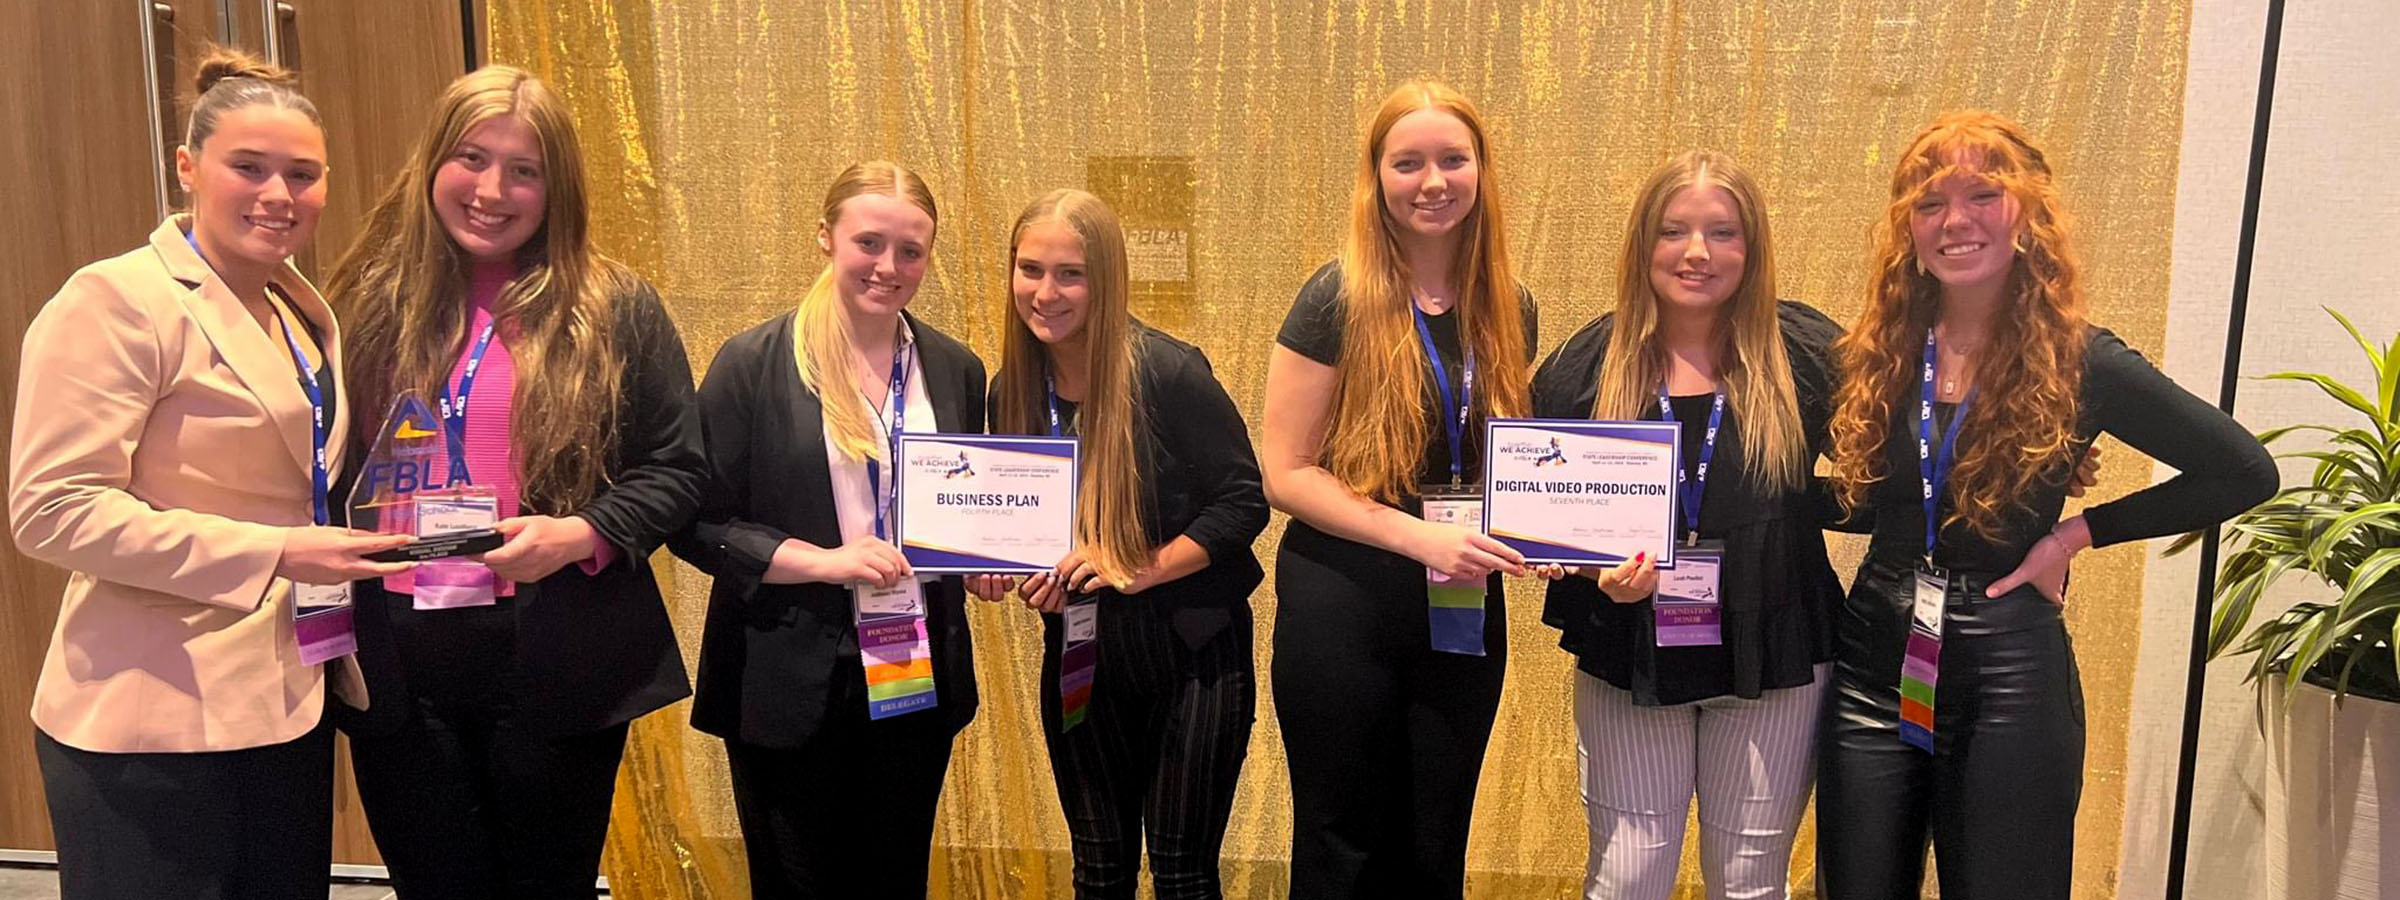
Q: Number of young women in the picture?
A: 7